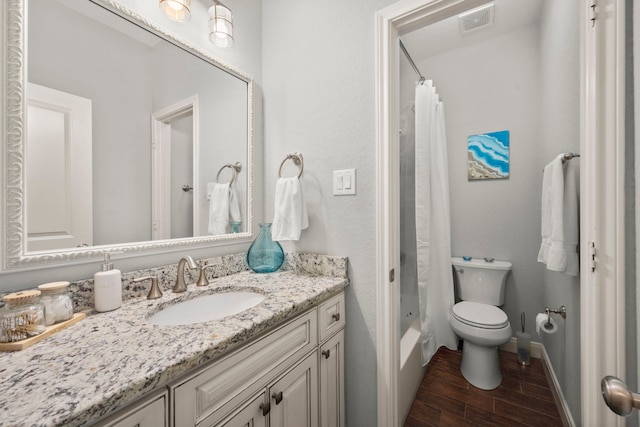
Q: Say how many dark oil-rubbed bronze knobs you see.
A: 4